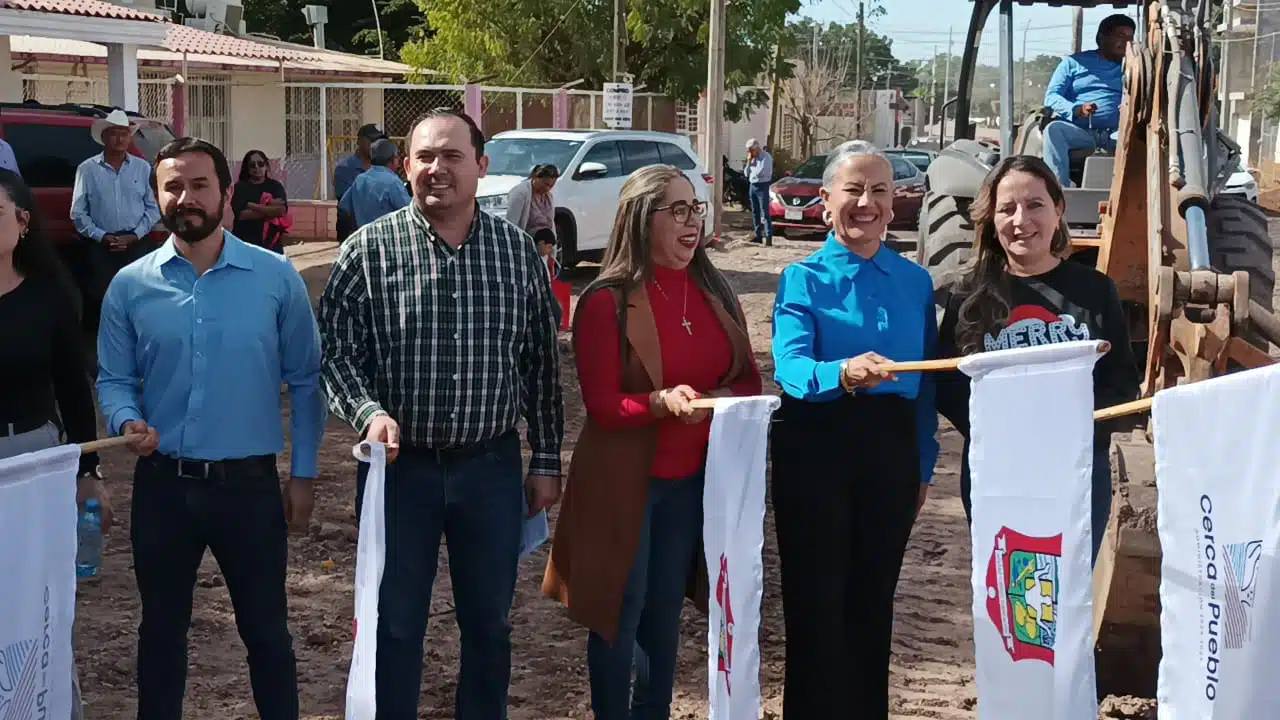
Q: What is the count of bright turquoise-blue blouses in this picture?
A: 1